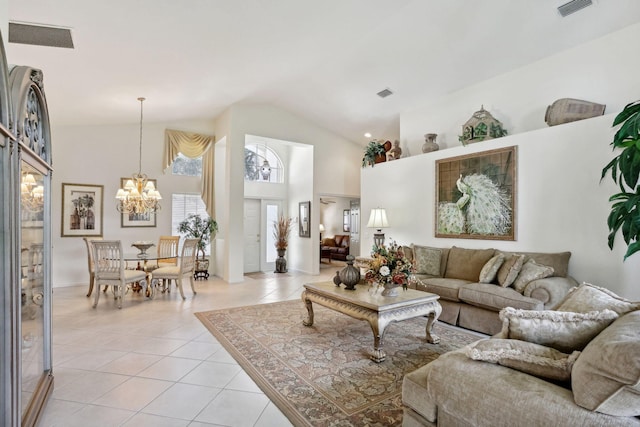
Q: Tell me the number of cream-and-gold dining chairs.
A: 4